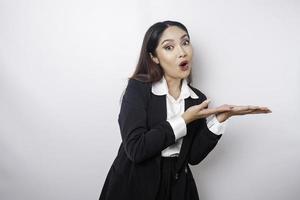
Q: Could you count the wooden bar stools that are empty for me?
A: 0